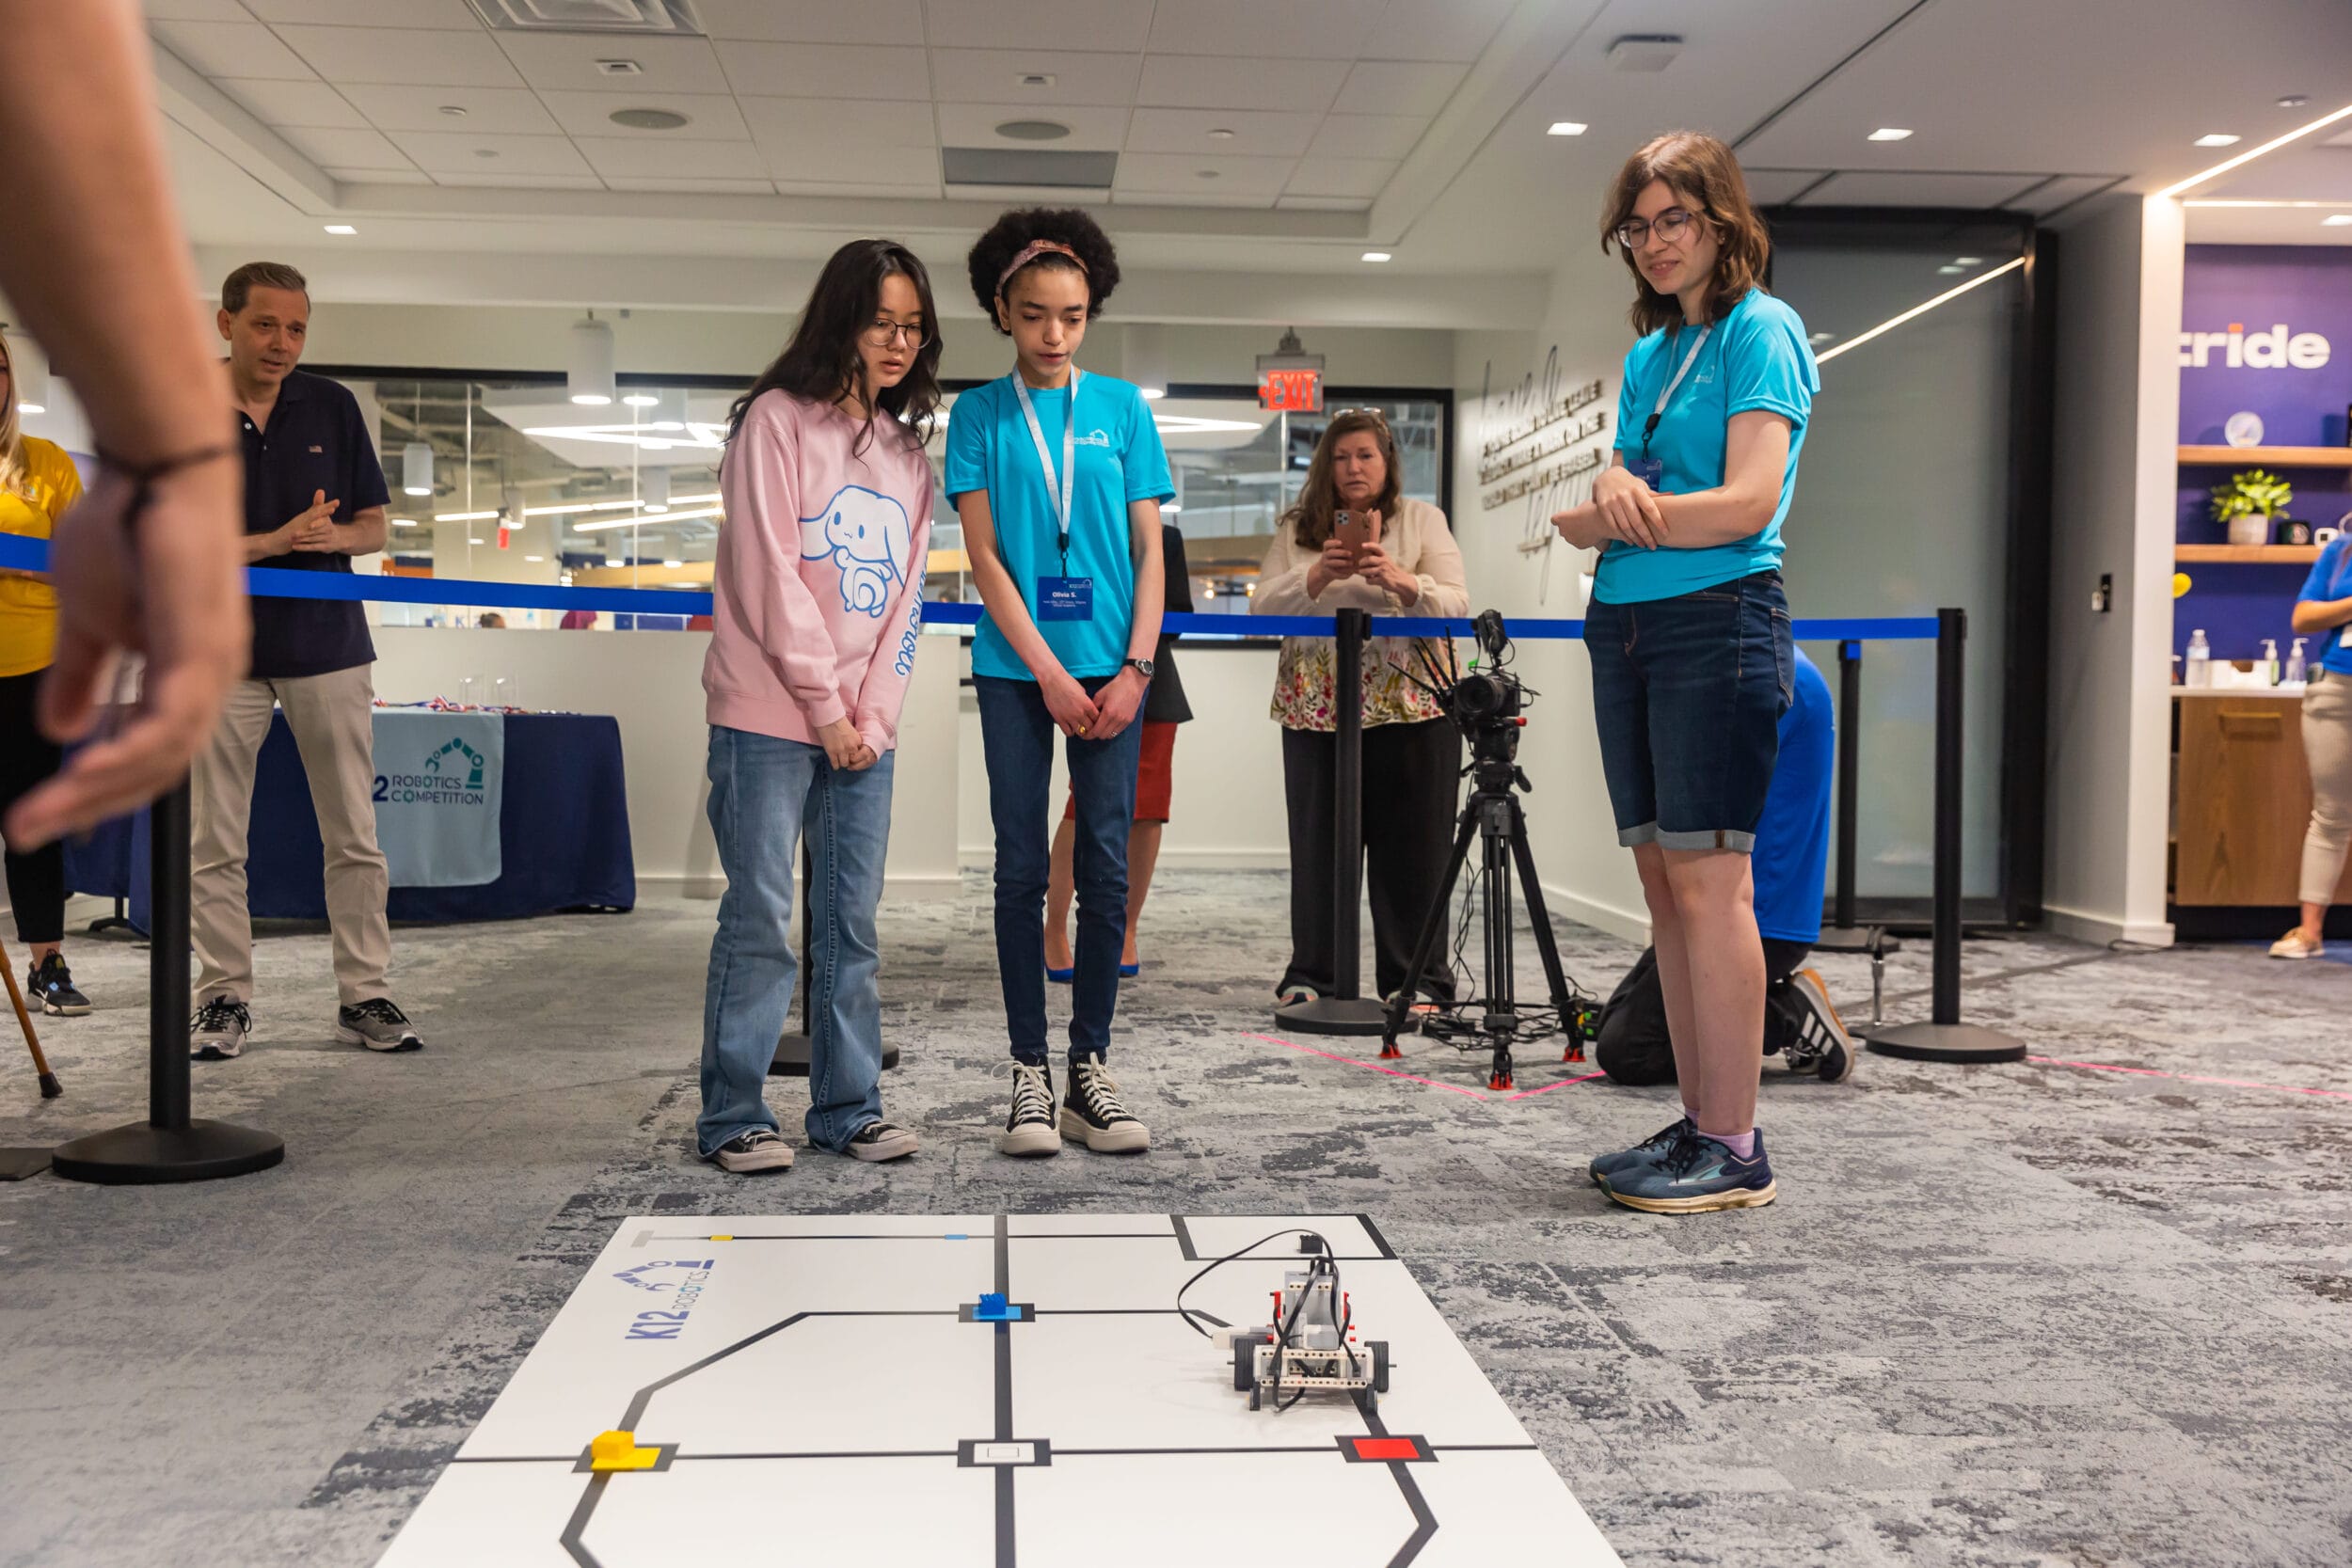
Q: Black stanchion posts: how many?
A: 5